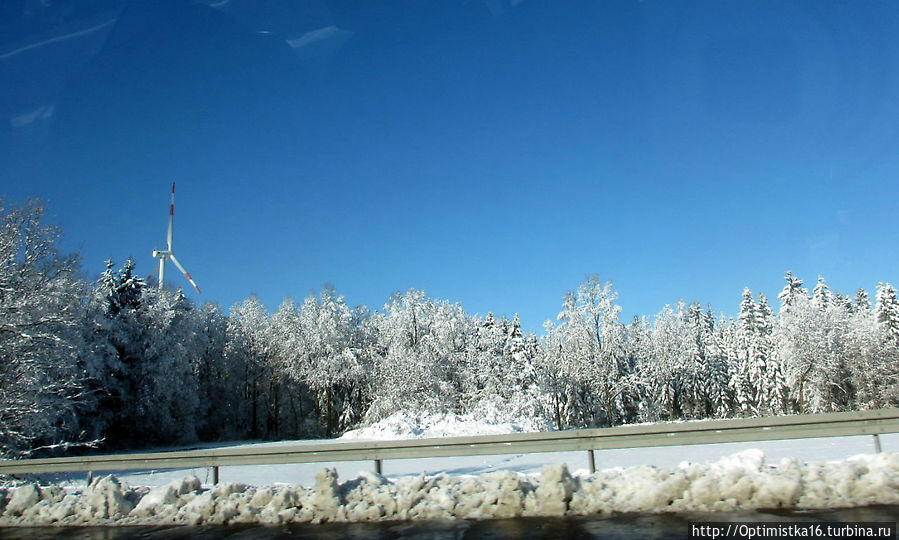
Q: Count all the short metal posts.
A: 5